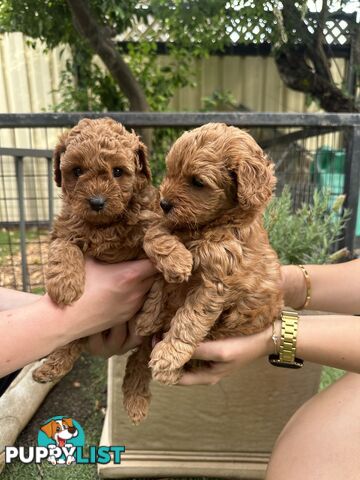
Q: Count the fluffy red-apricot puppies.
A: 2